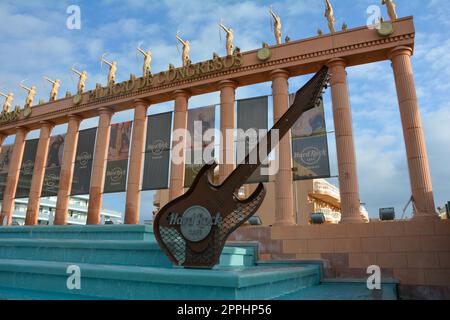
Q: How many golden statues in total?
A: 11